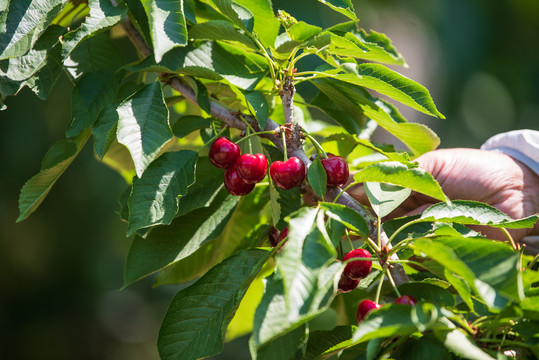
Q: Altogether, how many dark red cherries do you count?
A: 11